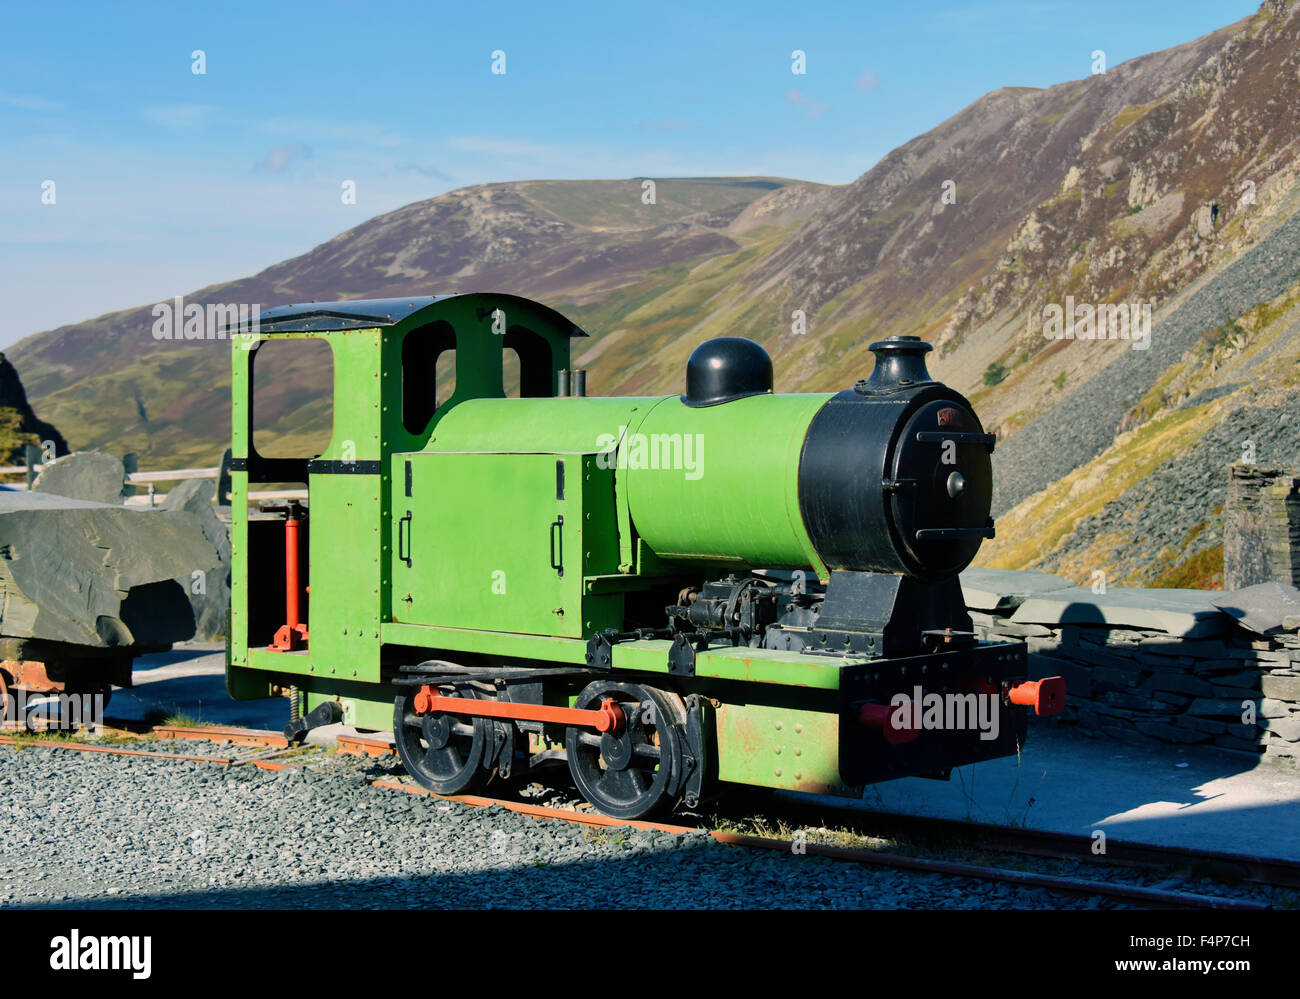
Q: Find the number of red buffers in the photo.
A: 2